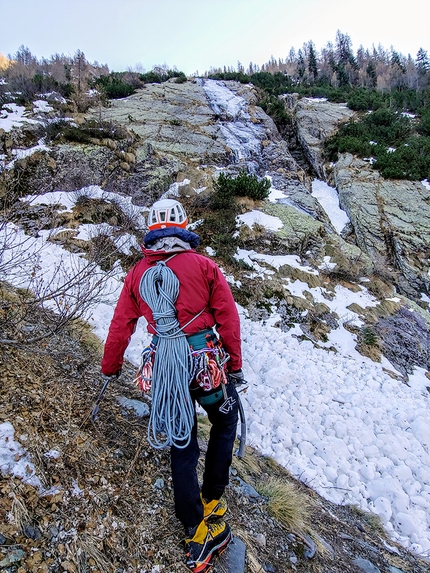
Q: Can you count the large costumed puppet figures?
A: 0